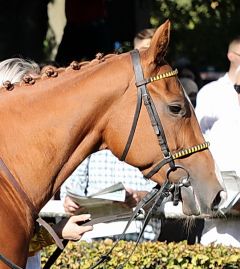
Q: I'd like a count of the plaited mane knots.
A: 5